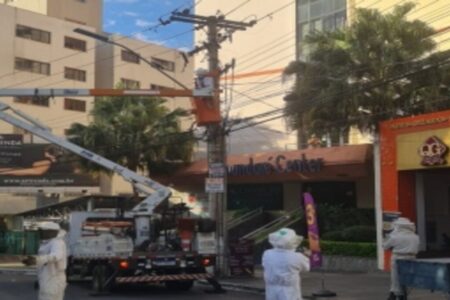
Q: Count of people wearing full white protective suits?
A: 3